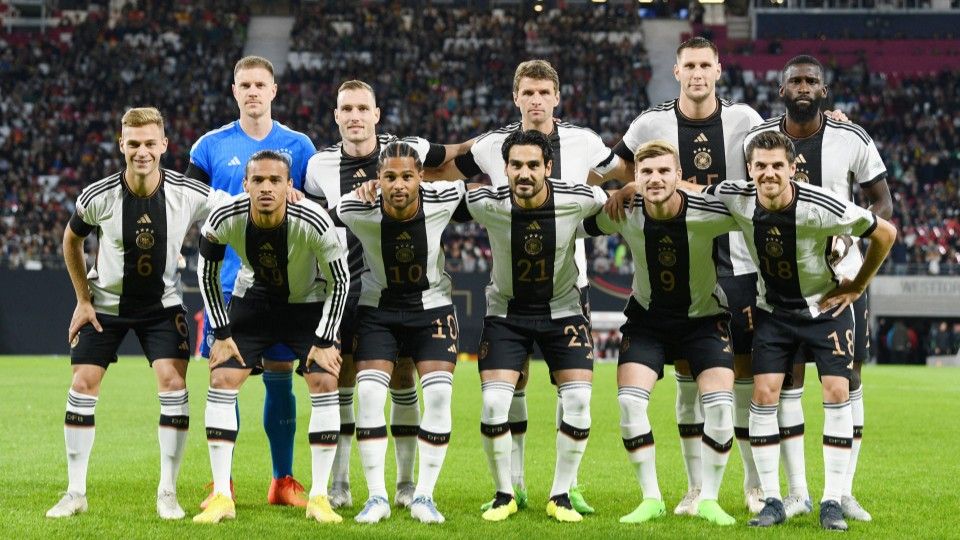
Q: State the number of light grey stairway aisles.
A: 2